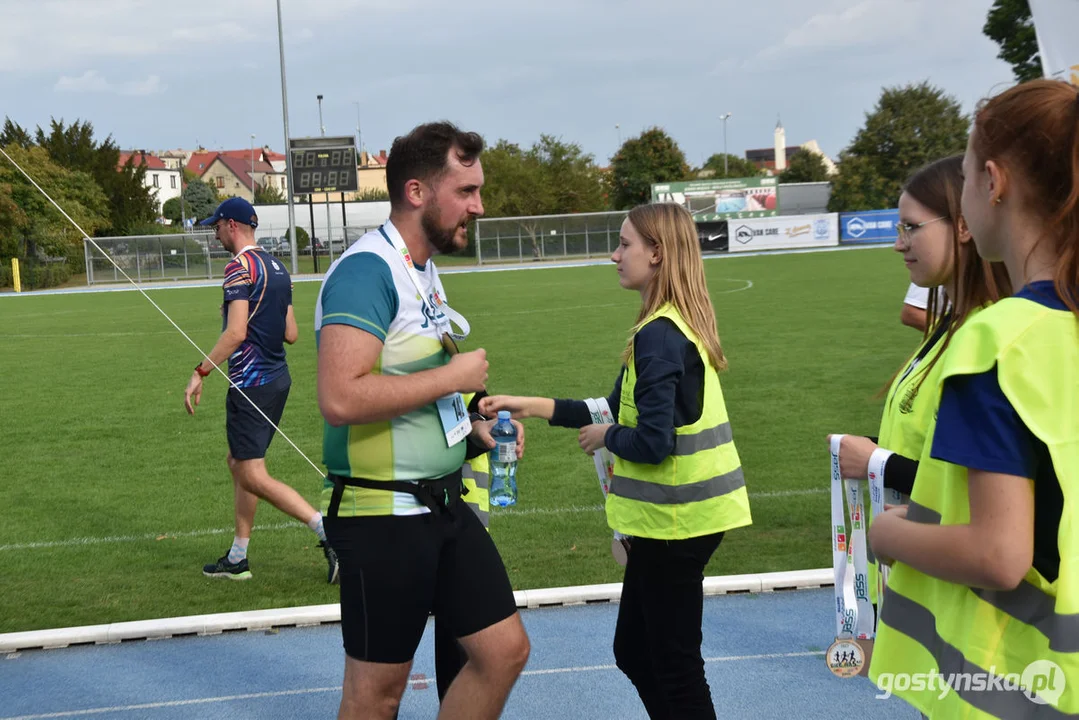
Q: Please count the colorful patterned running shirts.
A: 2